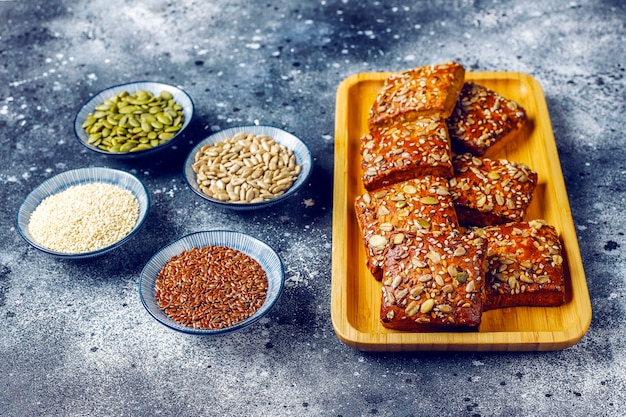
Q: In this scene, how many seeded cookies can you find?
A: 7